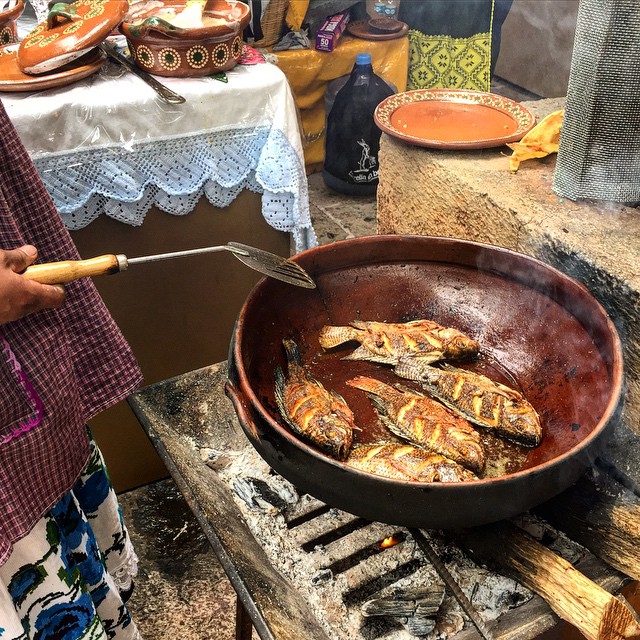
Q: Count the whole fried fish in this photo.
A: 5